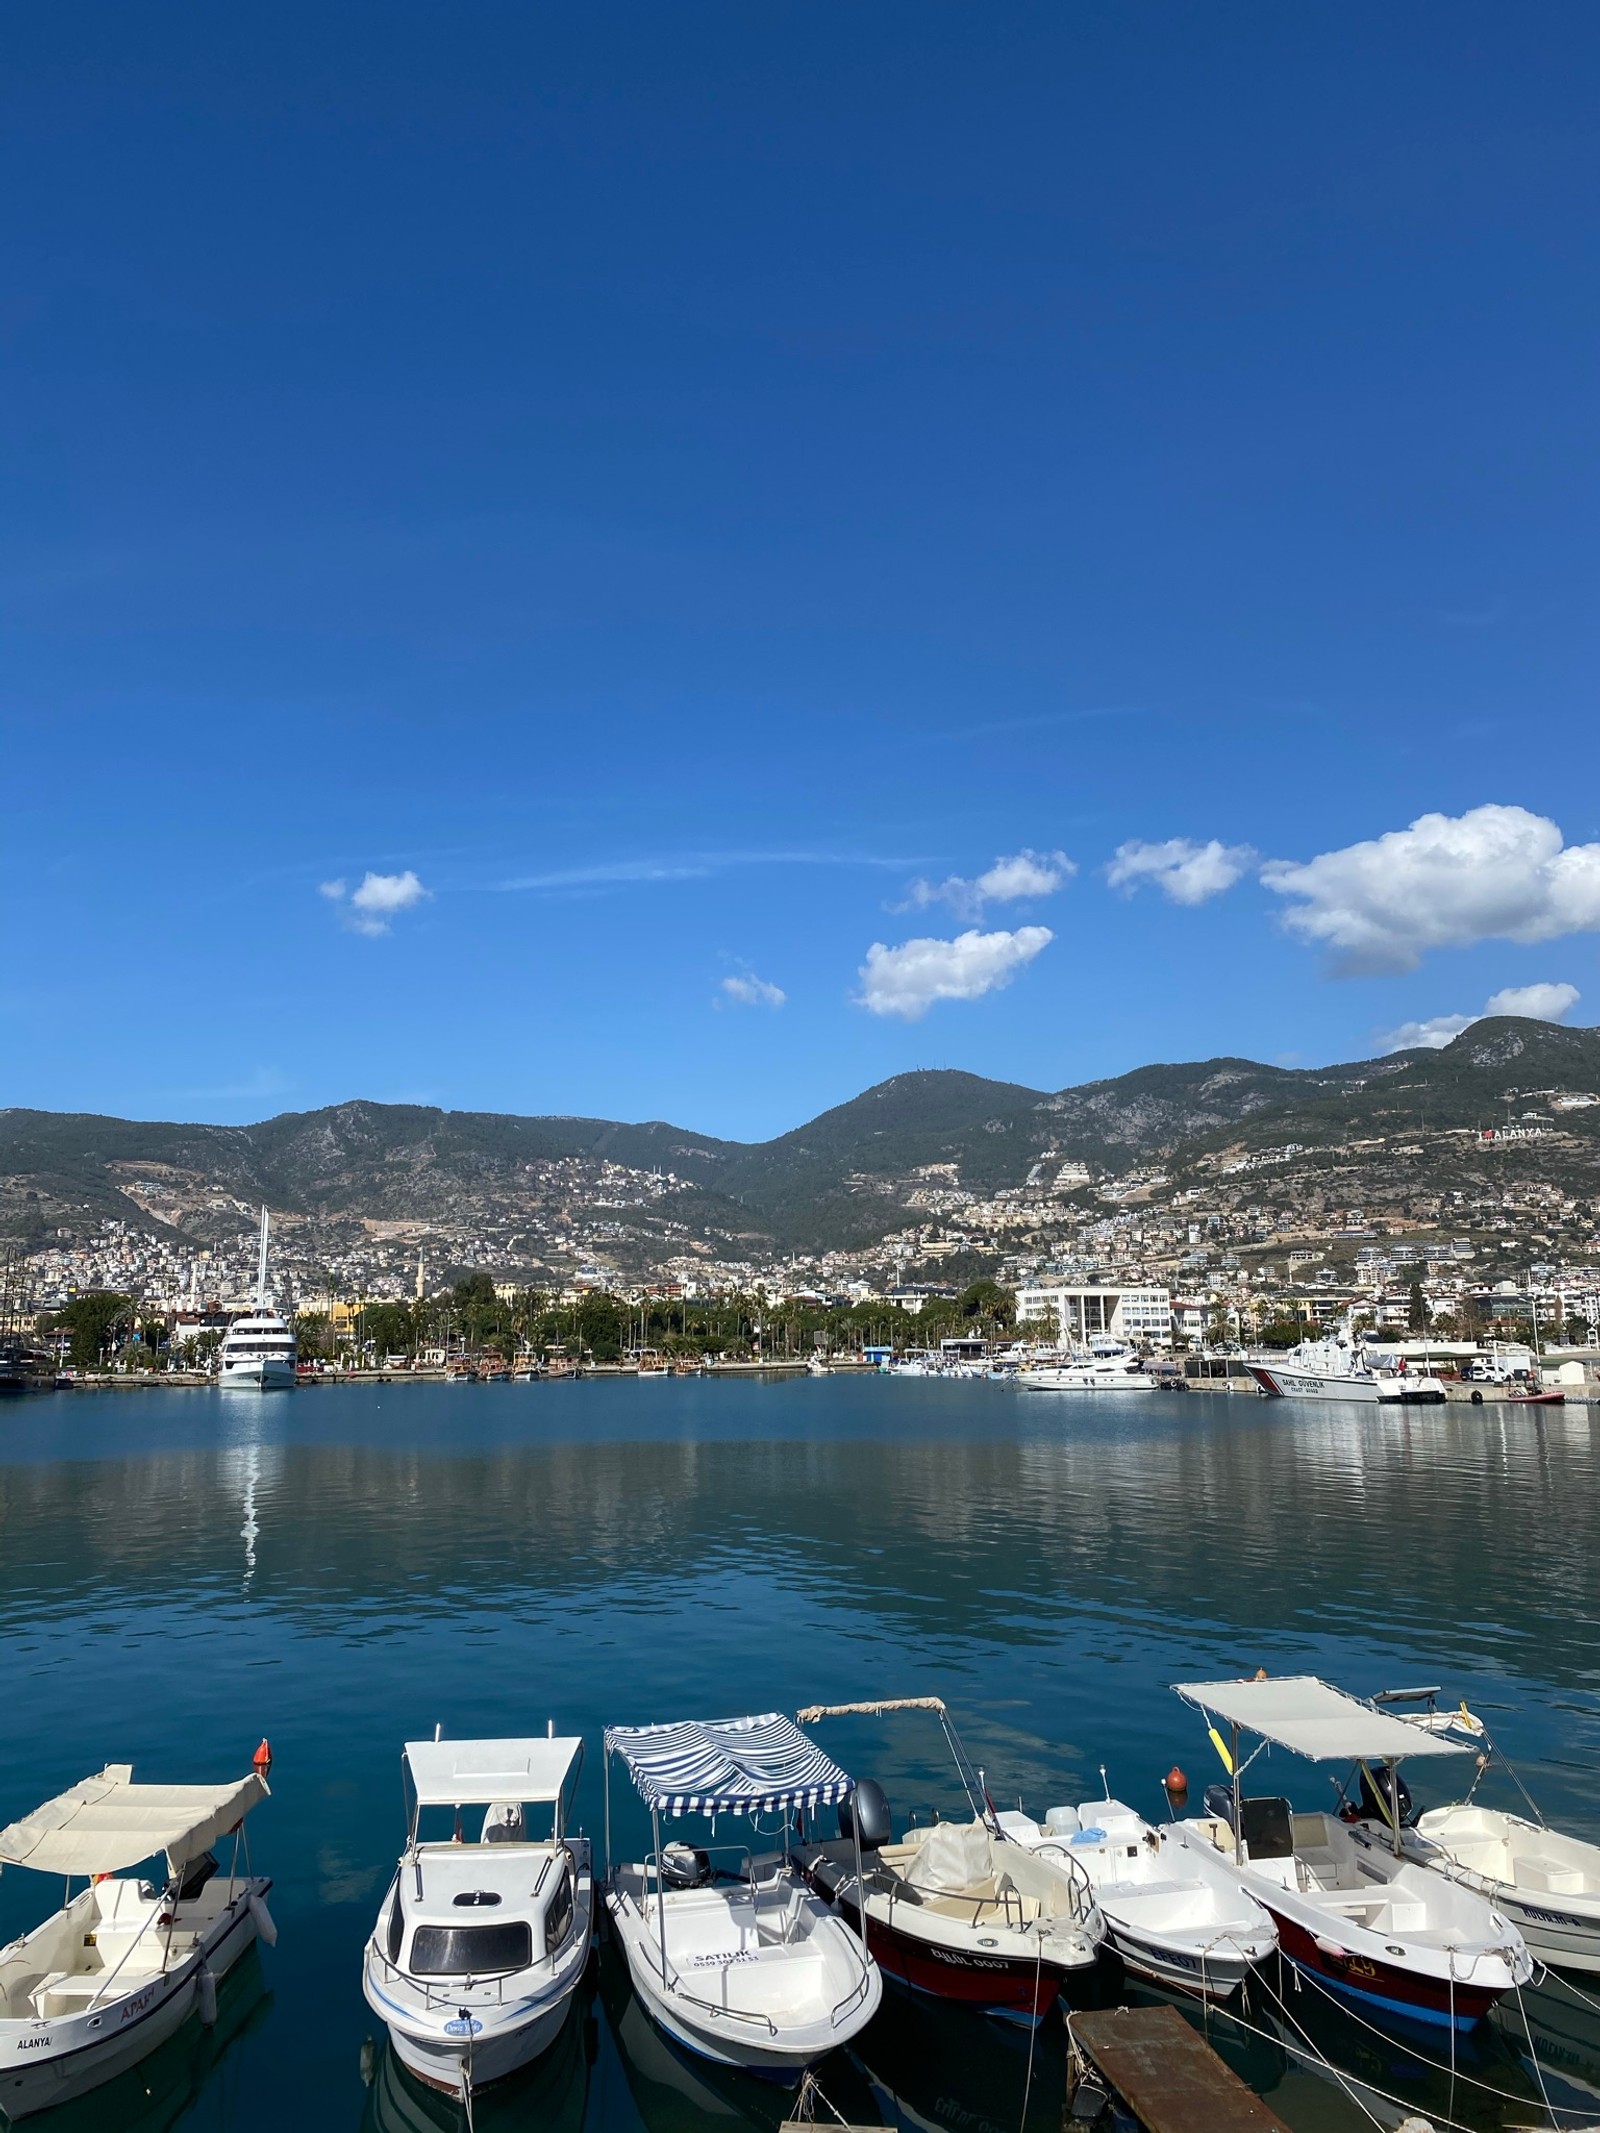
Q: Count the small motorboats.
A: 7